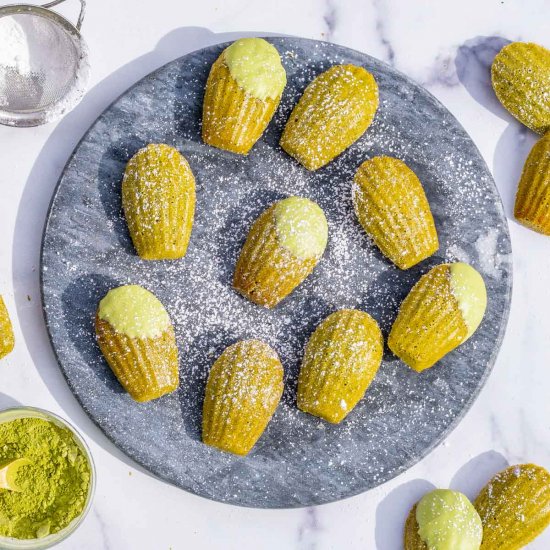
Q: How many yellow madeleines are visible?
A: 14